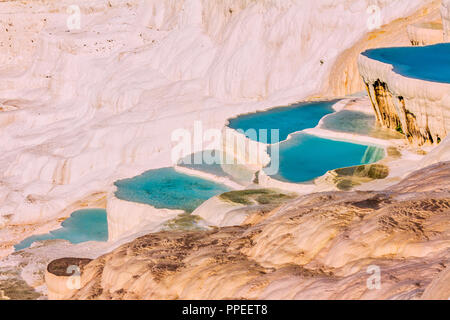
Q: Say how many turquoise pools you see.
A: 5